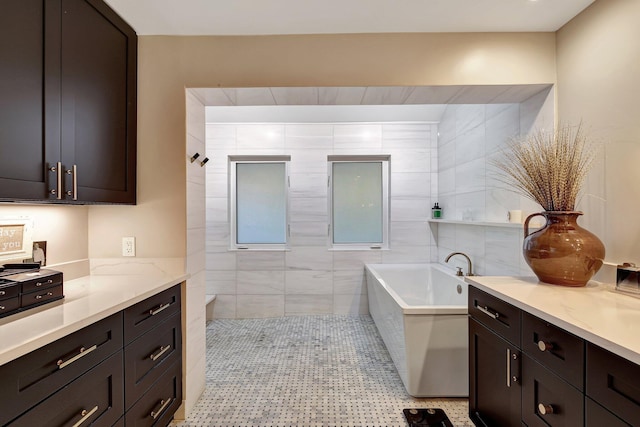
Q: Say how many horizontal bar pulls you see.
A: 6